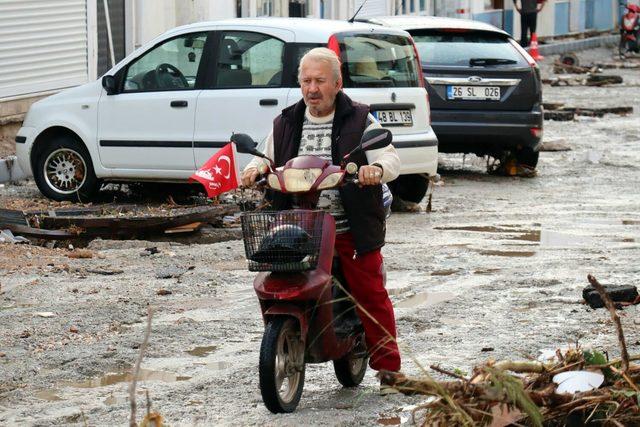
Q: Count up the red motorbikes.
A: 2